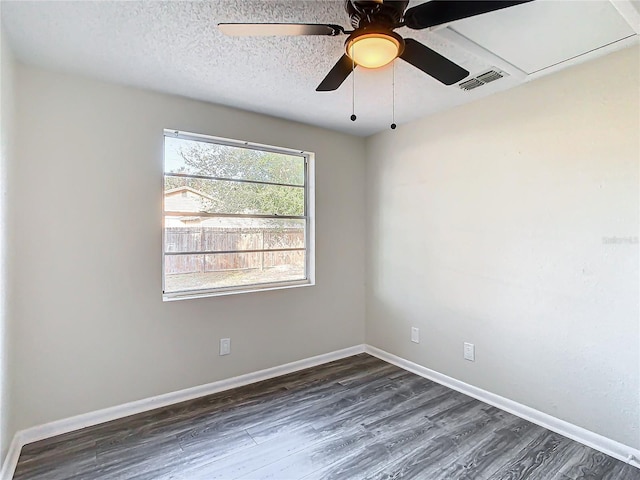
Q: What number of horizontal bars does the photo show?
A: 3